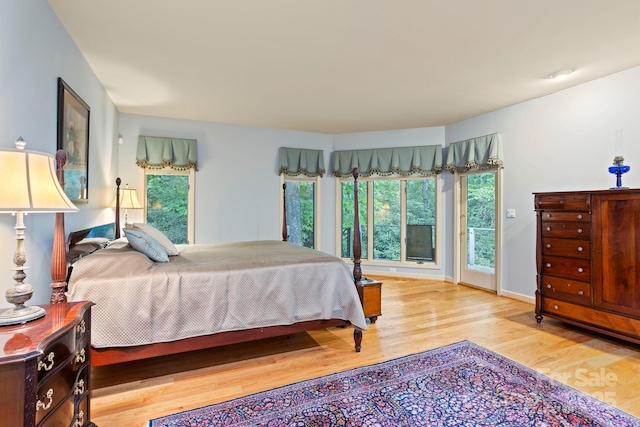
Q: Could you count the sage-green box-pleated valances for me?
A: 4